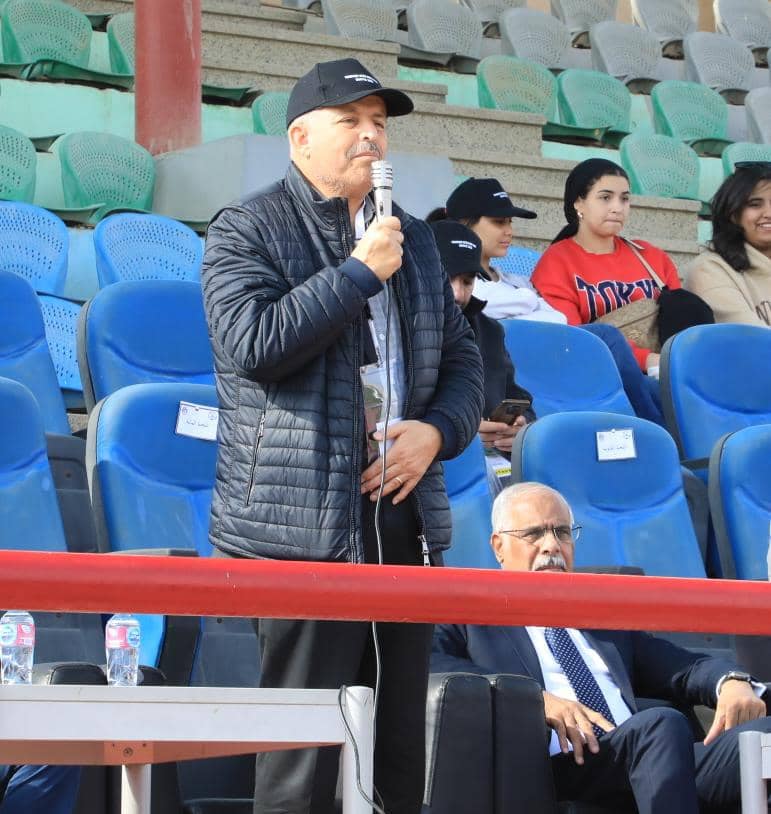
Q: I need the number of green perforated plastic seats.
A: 10